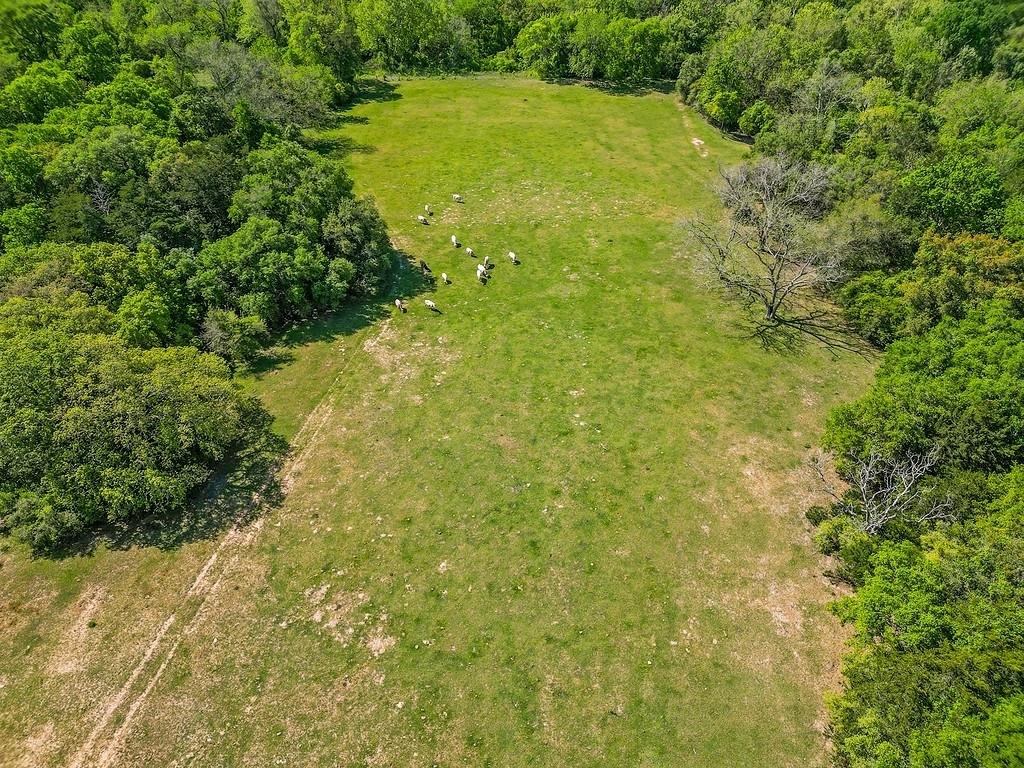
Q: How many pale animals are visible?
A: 12